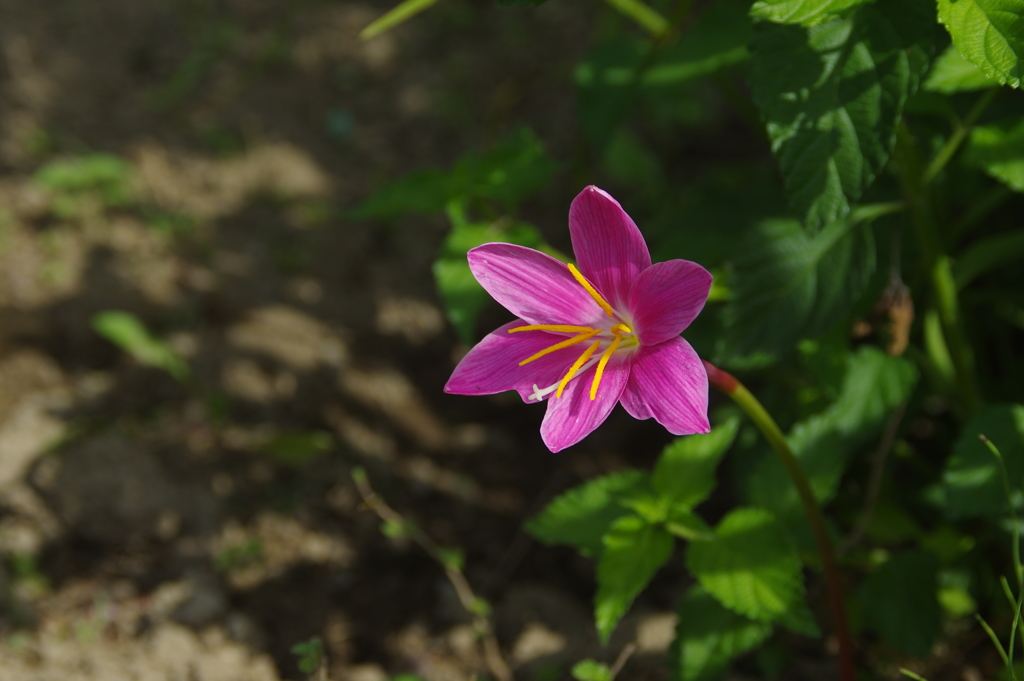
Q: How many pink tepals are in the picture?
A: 6